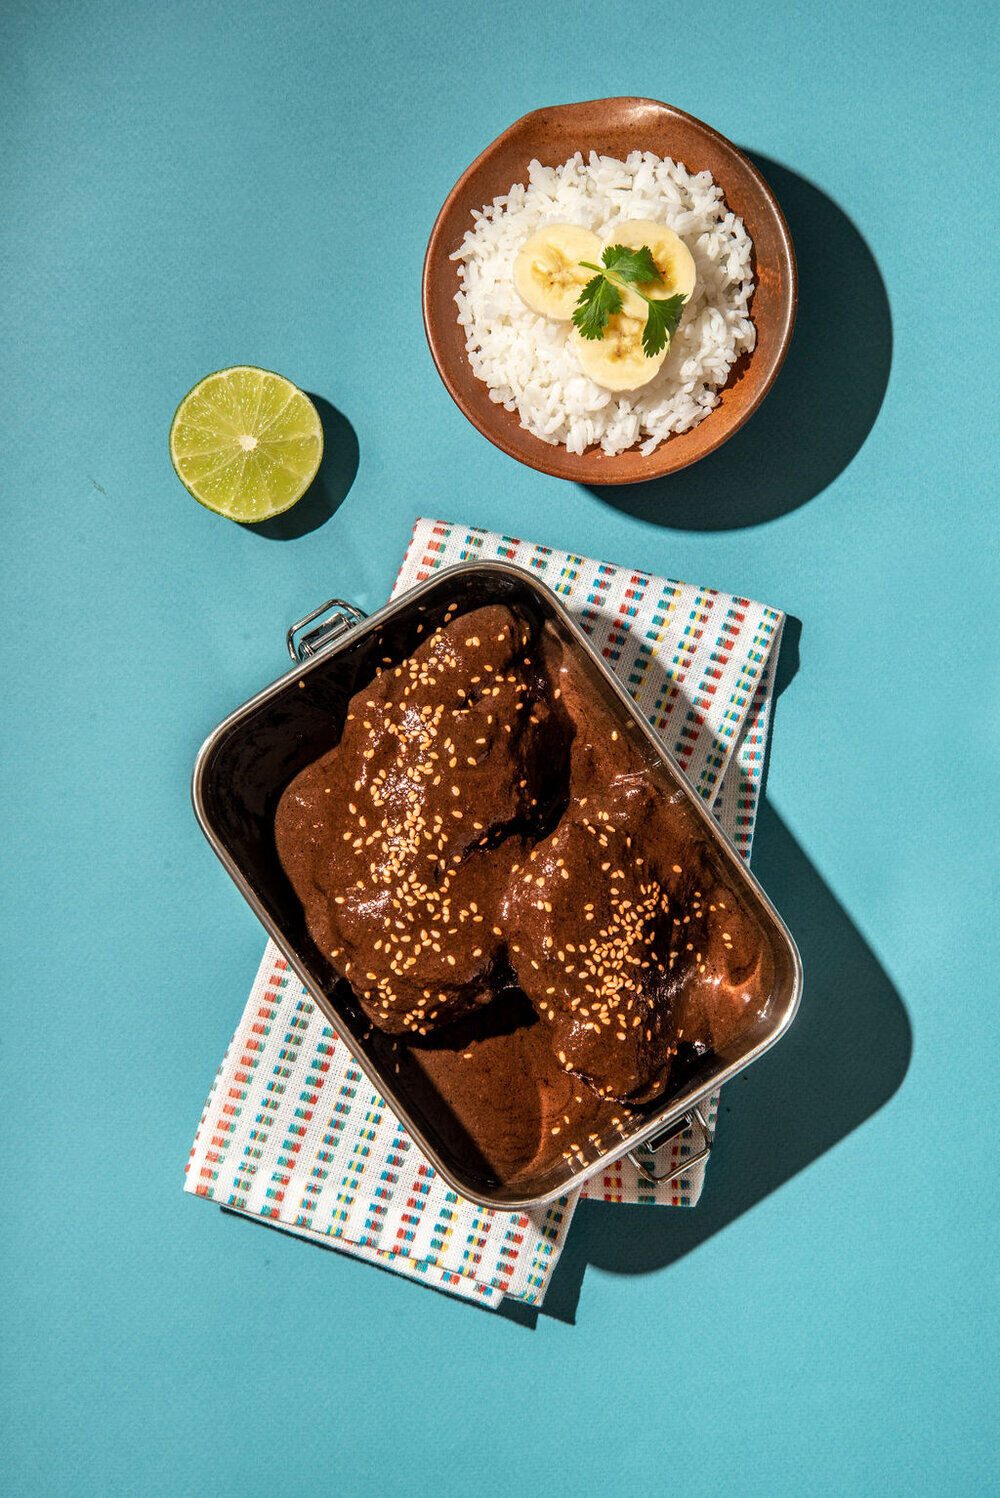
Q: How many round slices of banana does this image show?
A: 3